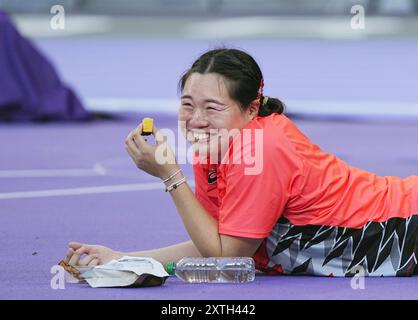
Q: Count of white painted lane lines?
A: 2